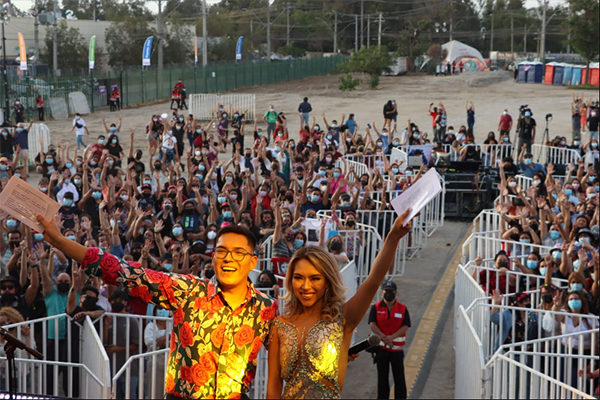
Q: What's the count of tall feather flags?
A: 5